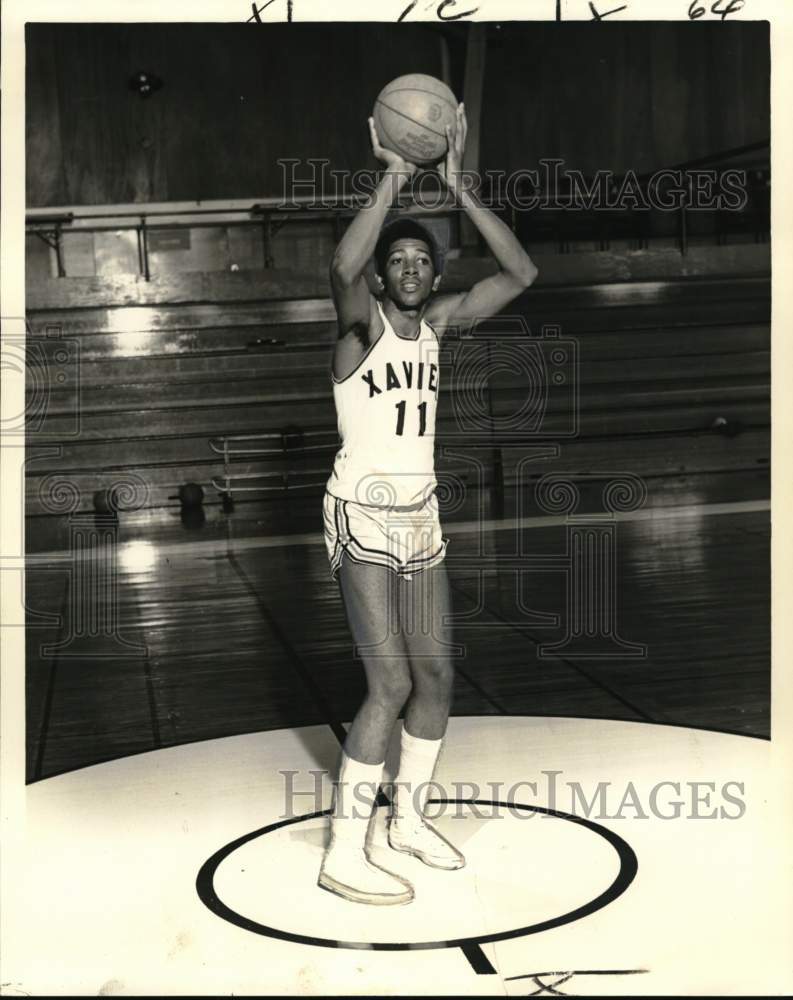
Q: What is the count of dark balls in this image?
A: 2